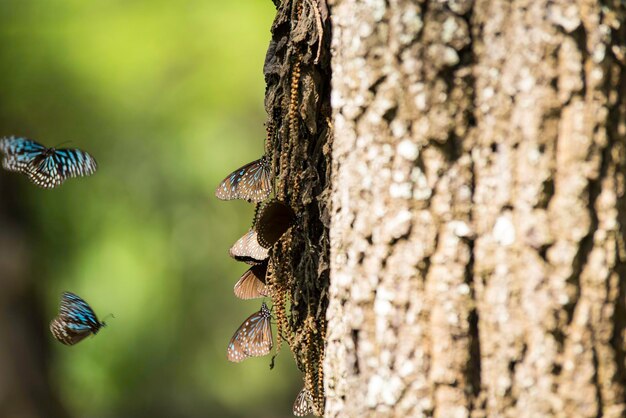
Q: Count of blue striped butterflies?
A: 2